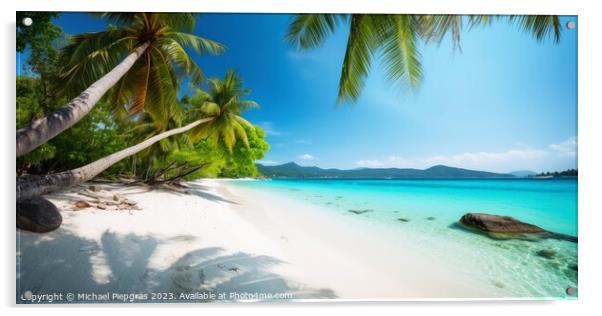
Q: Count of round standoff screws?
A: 4